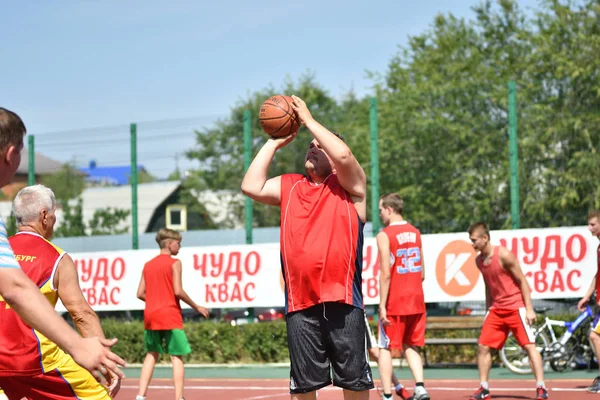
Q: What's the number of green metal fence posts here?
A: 5